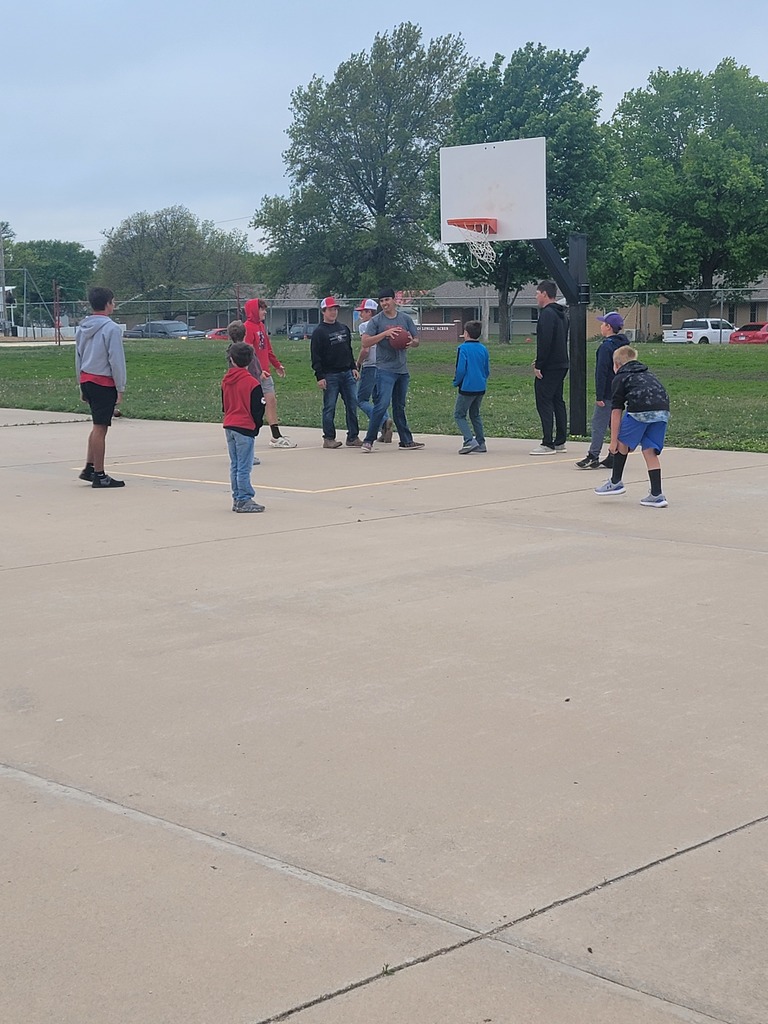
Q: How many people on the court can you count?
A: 11